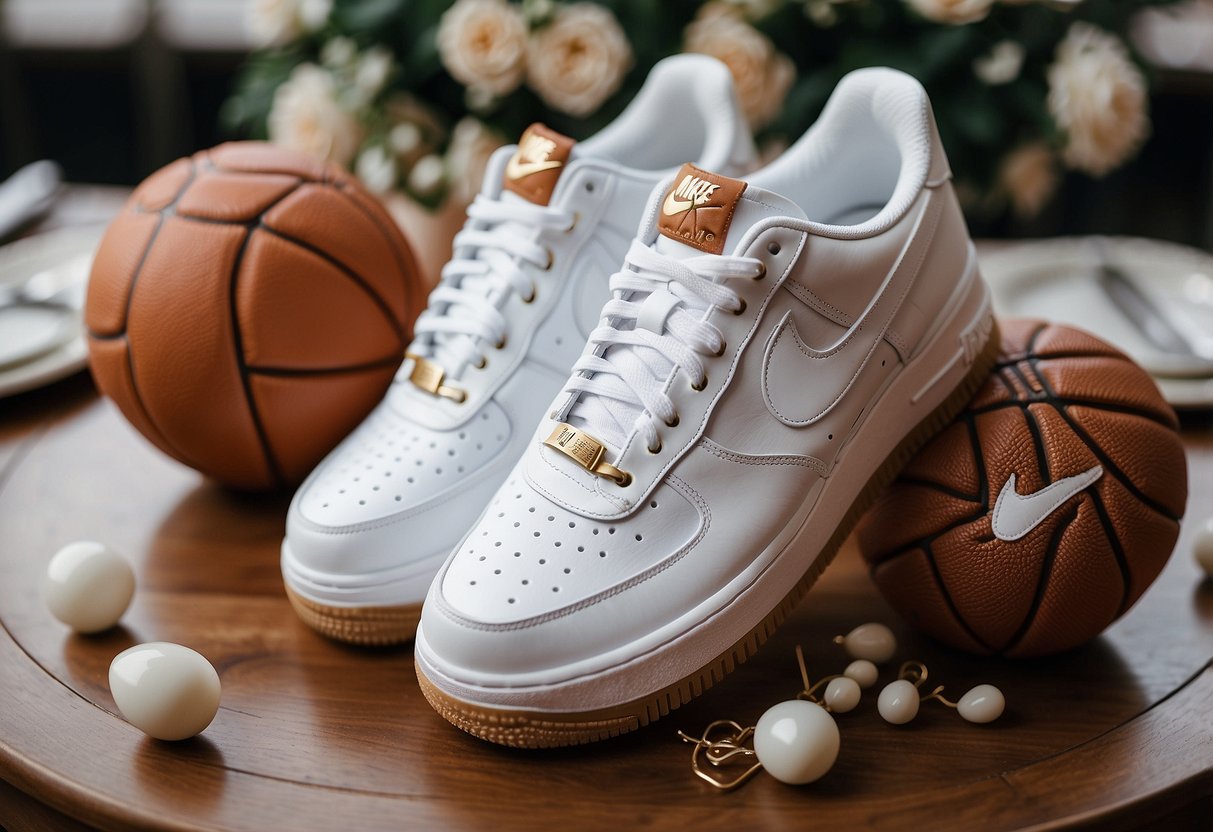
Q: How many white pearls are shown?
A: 9